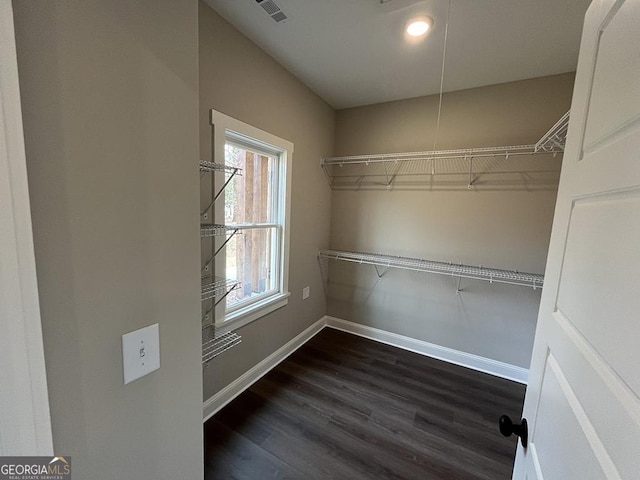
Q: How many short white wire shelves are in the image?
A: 4